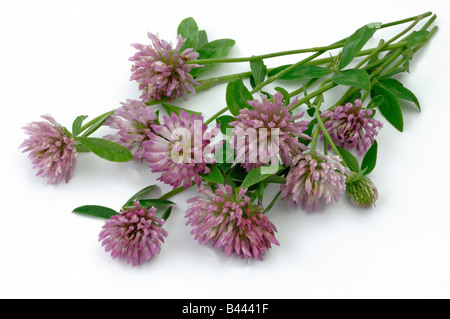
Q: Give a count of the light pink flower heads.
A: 9